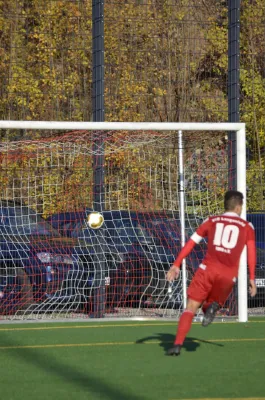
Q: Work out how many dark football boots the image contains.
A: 2